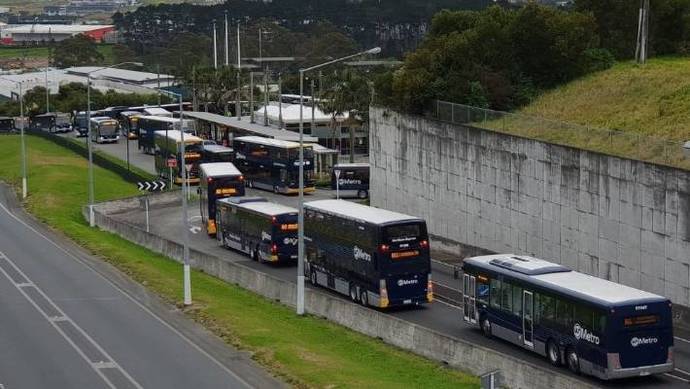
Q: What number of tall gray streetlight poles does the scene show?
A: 4